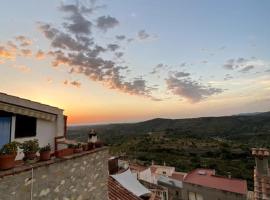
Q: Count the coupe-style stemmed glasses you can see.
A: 0